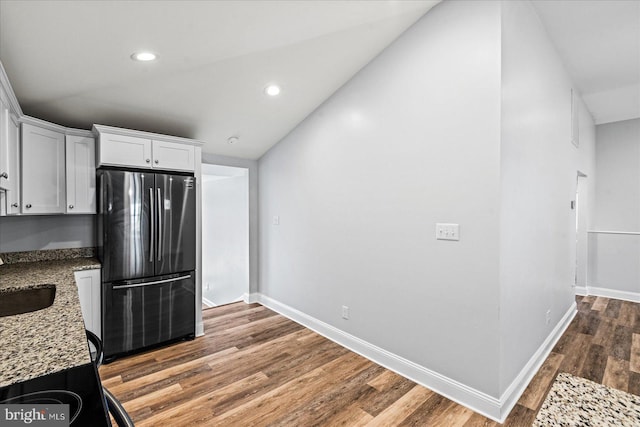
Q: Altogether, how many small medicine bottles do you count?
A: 0